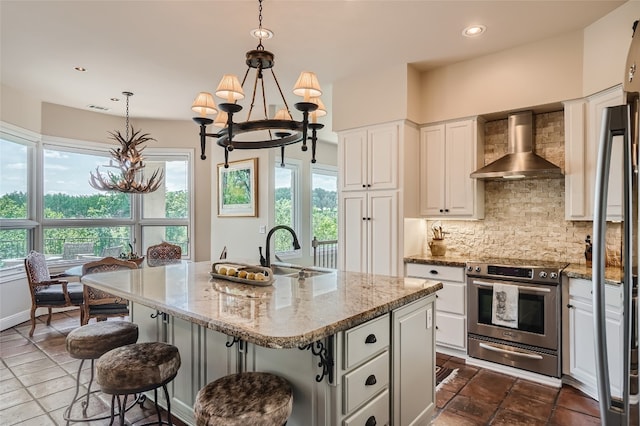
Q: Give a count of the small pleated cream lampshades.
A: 6